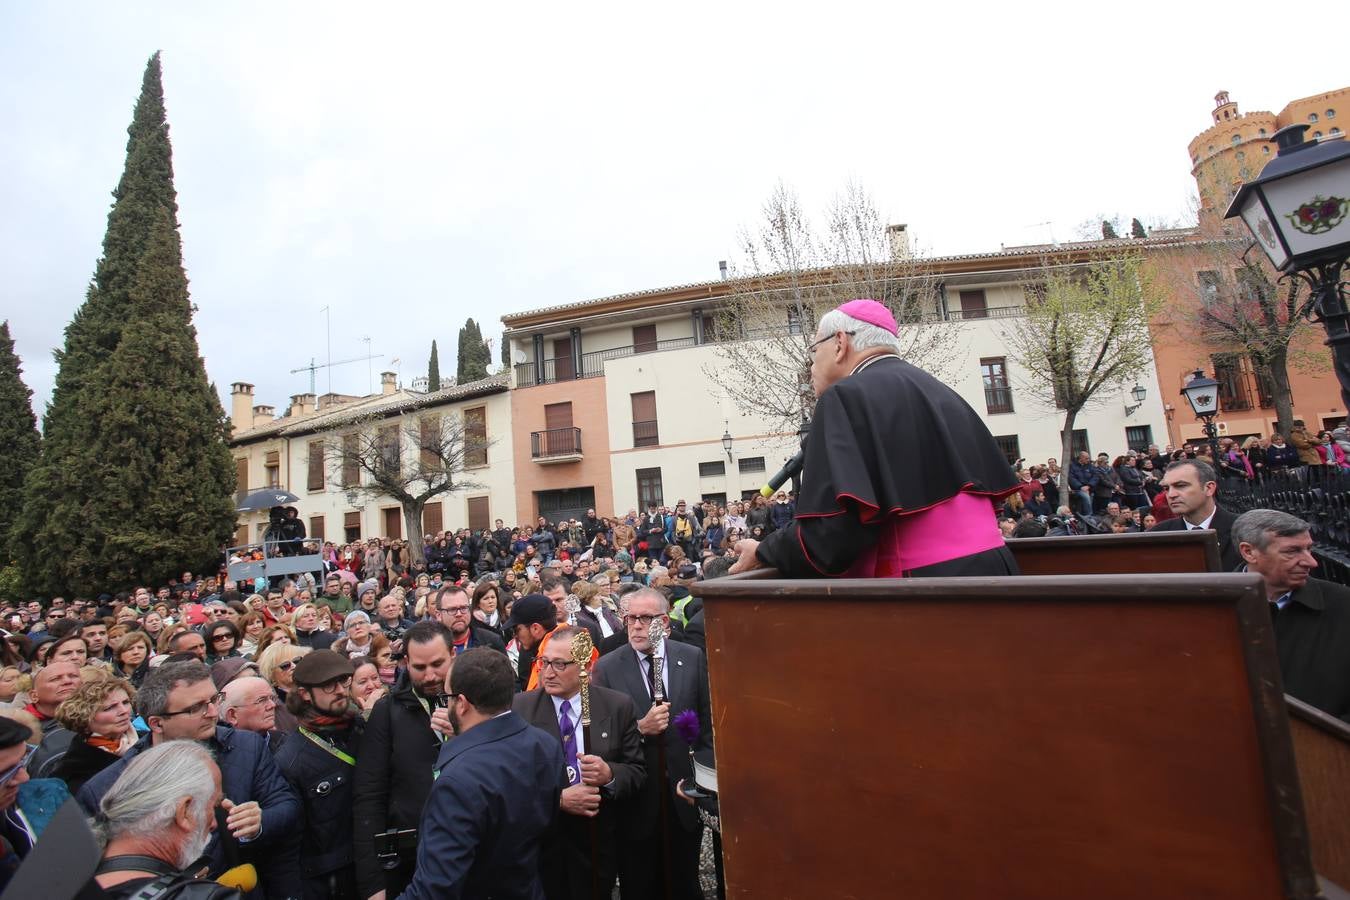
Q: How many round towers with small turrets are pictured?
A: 1